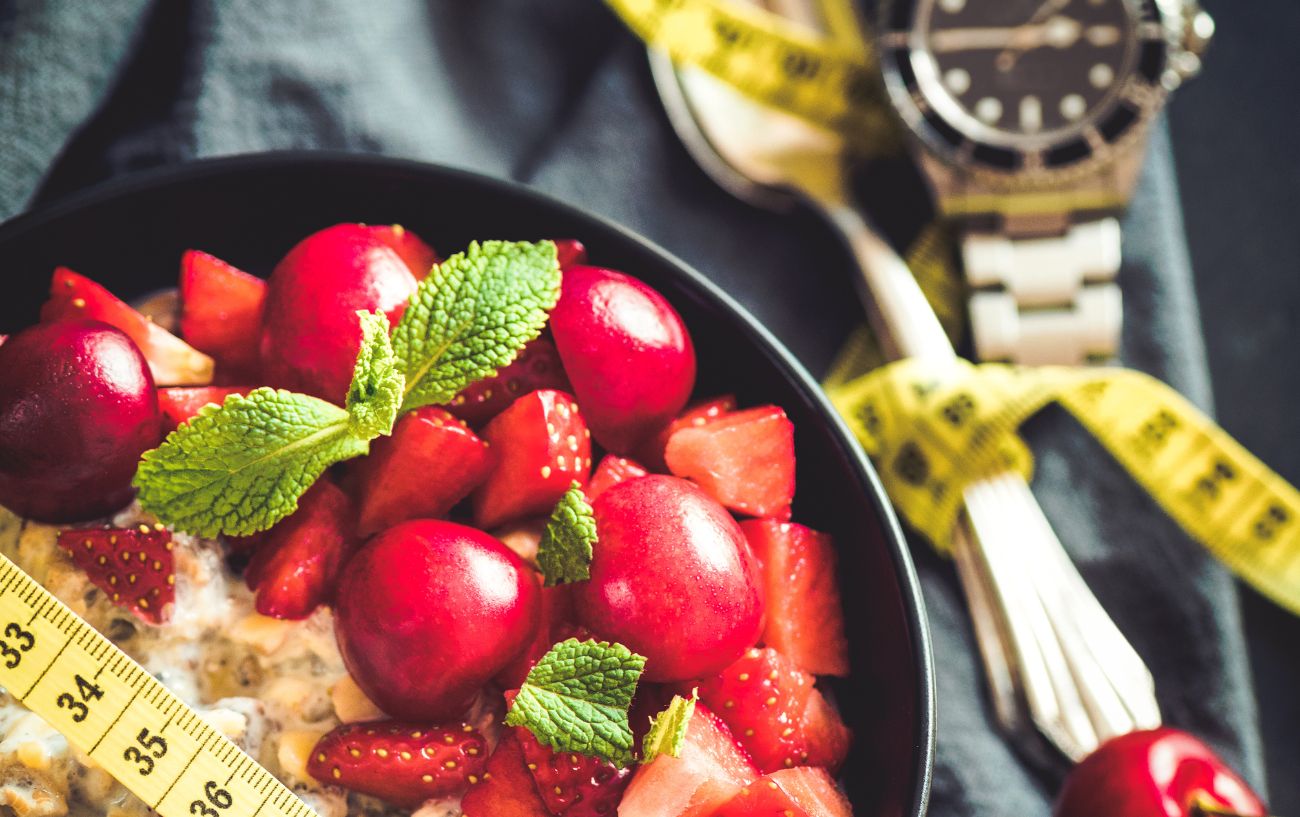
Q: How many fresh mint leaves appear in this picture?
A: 6